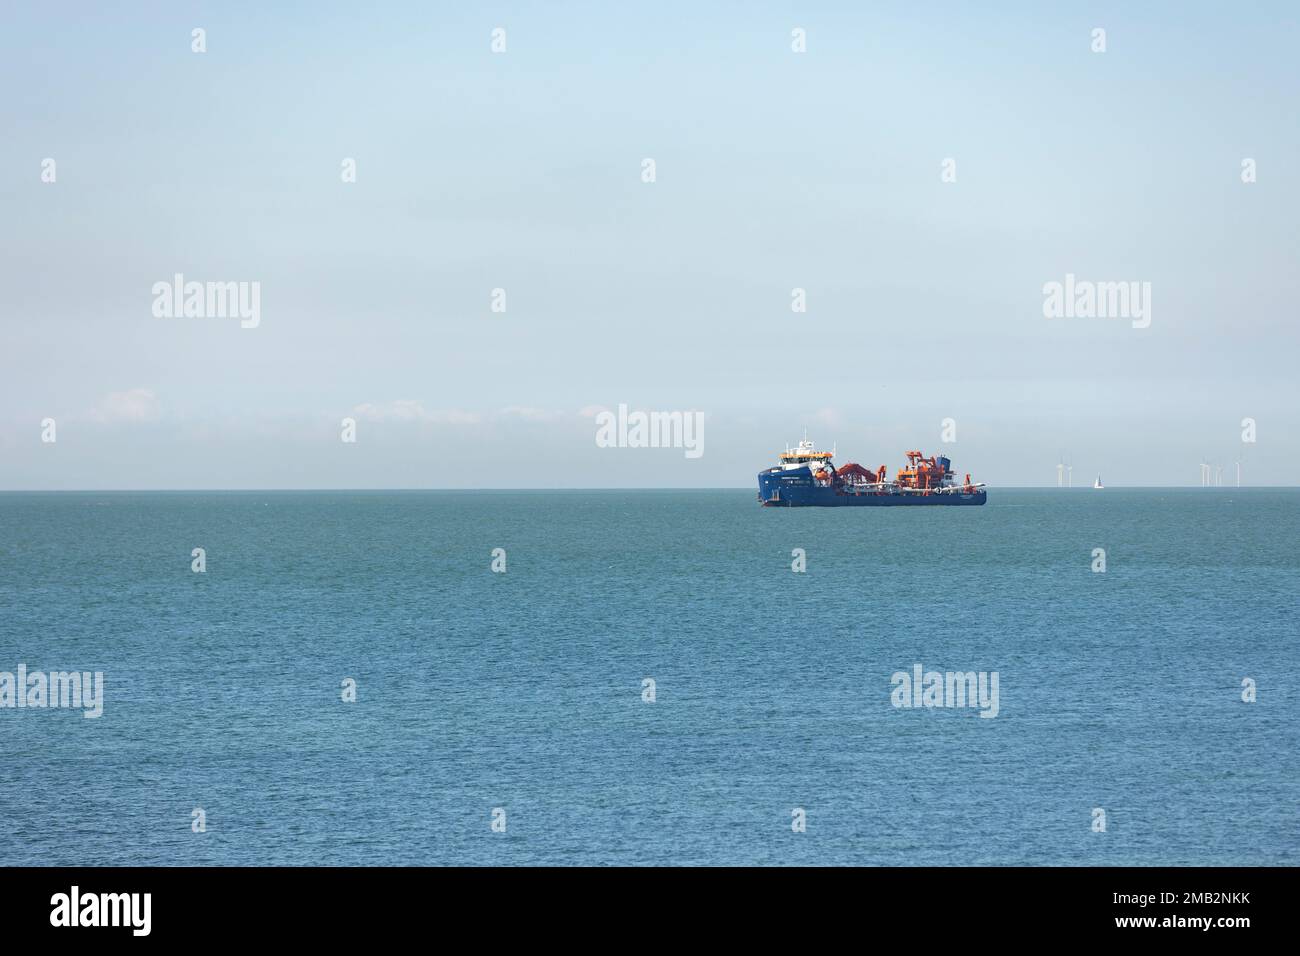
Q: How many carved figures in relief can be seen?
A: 0